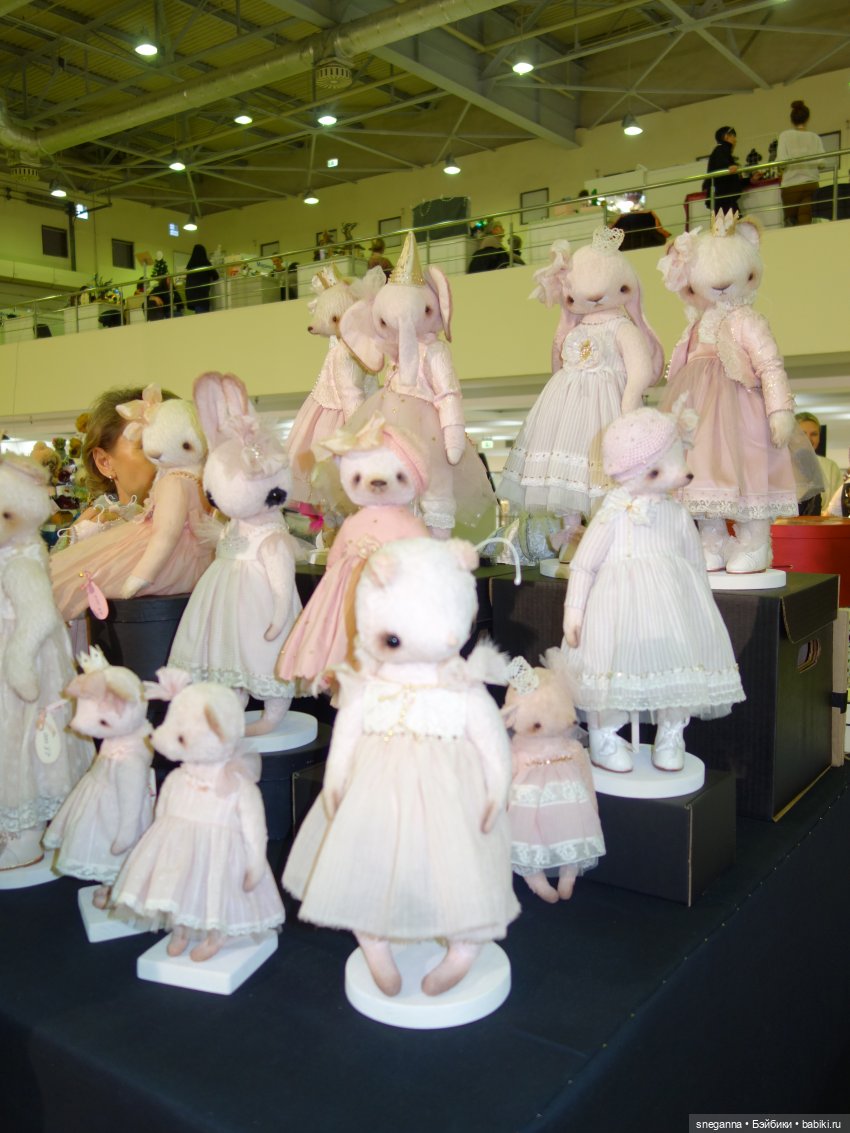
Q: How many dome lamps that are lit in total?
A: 10